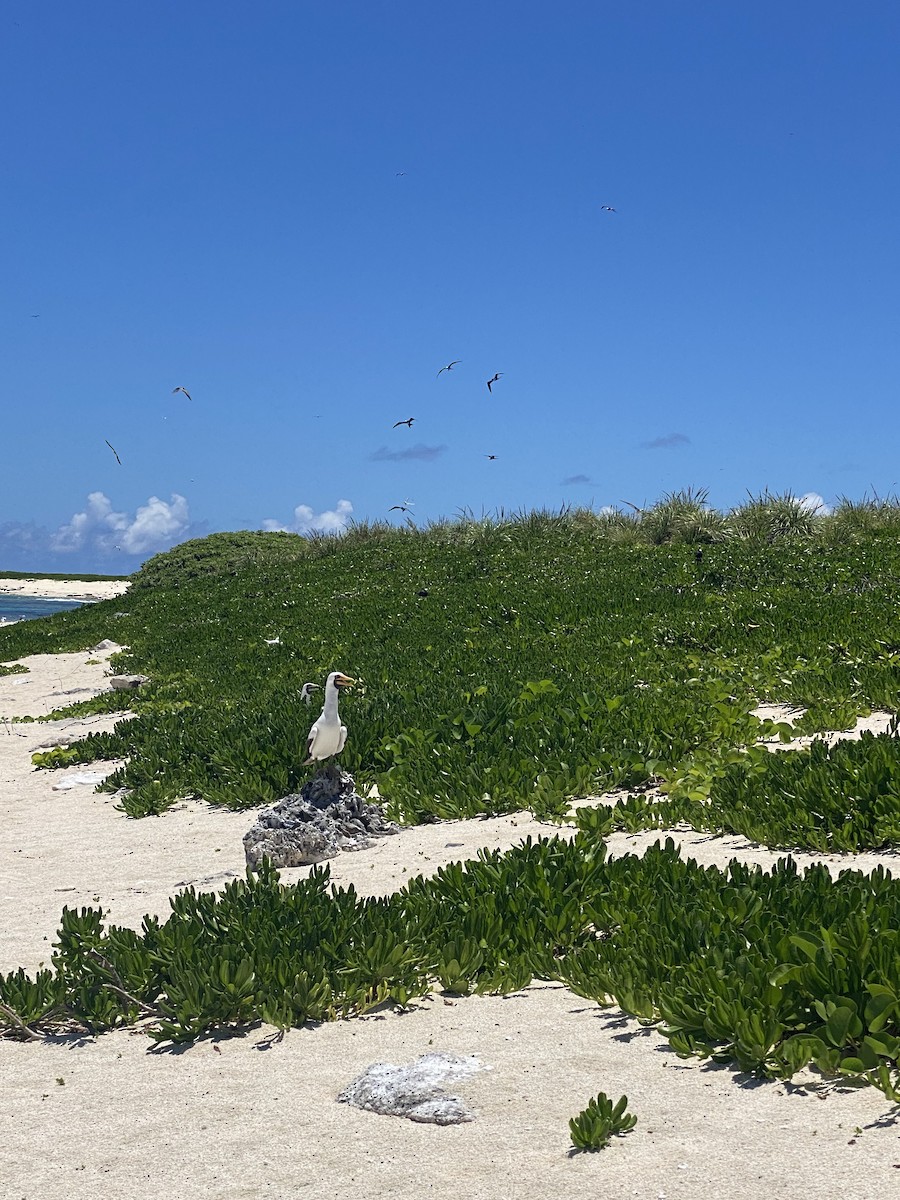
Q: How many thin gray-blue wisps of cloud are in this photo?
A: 3